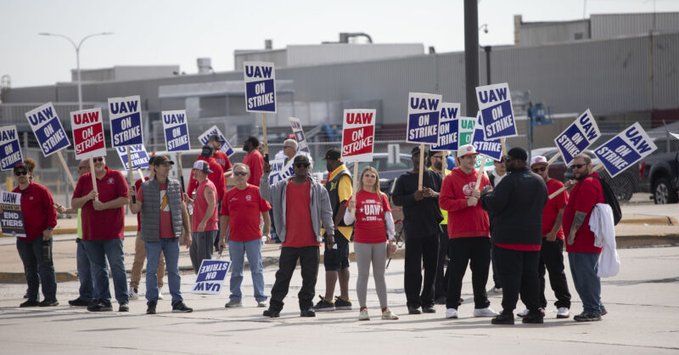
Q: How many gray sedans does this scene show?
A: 1